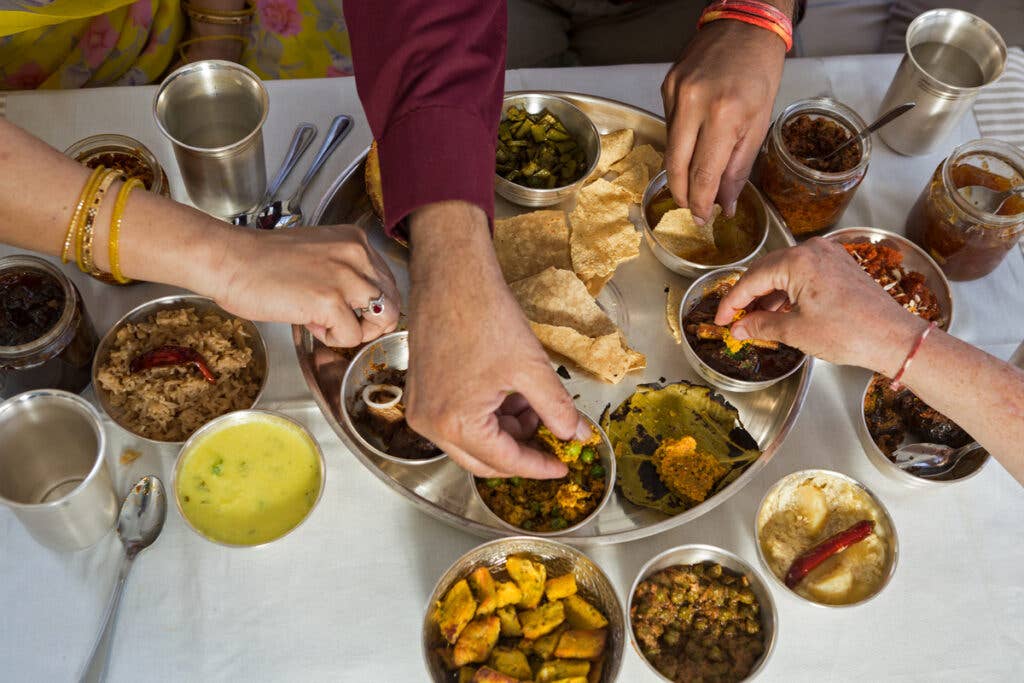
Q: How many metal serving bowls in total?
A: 12